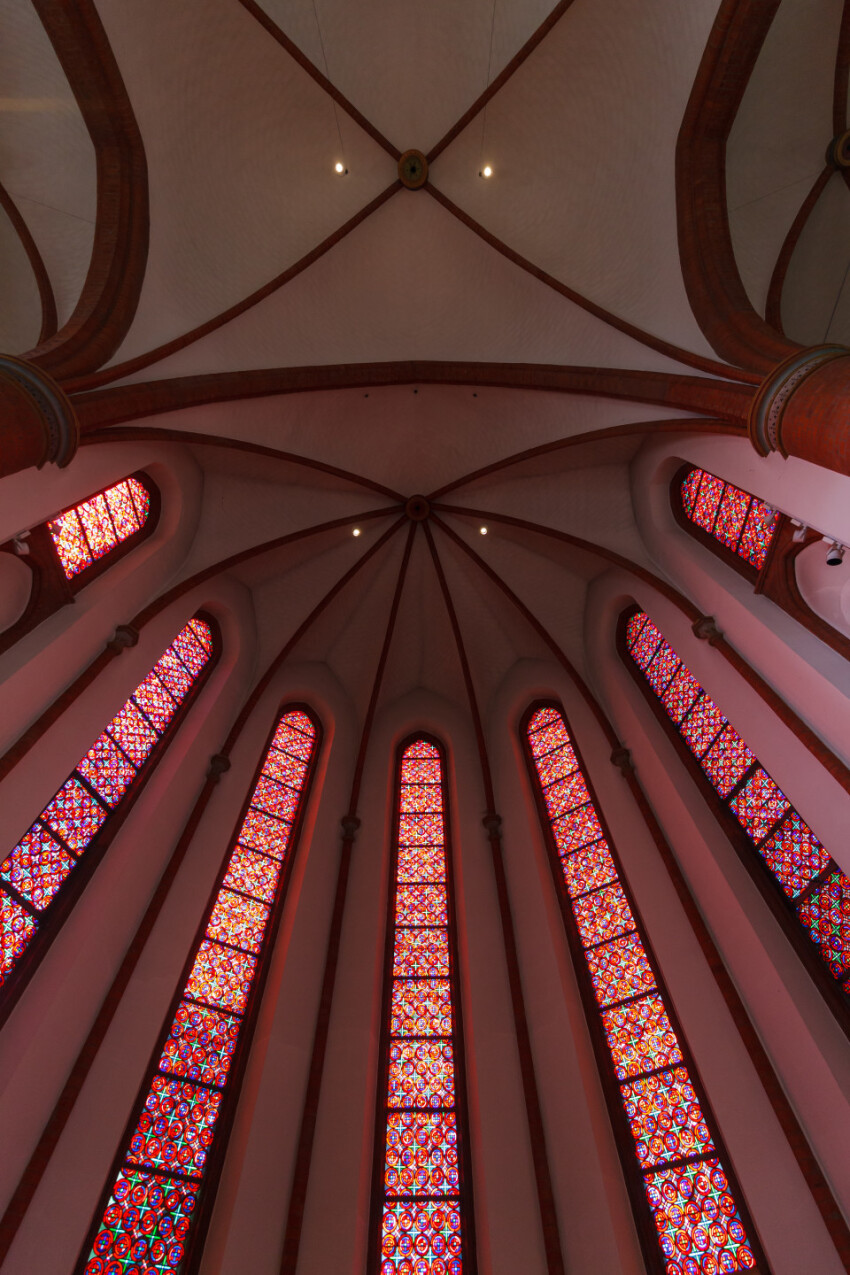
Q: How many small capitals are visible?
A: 6